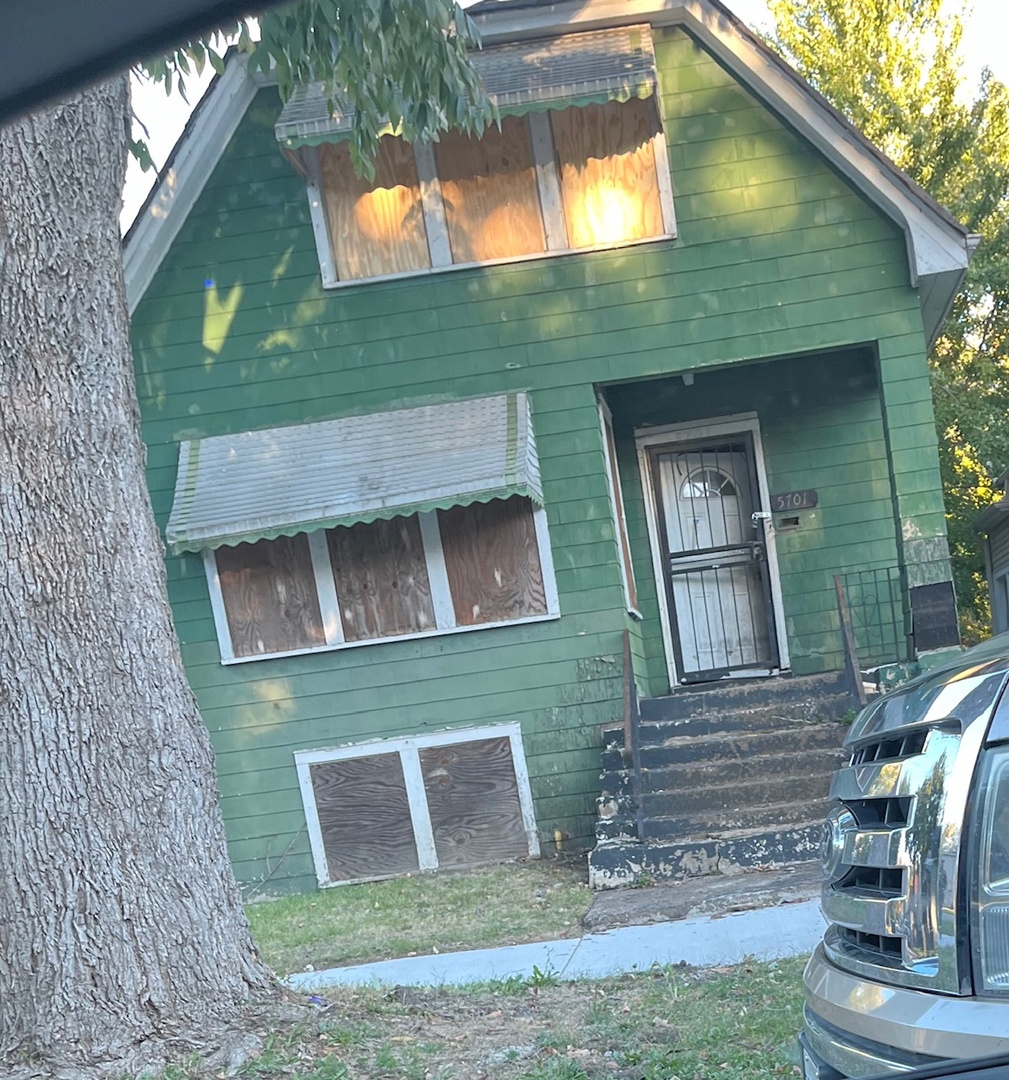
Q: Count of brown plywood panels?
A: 8